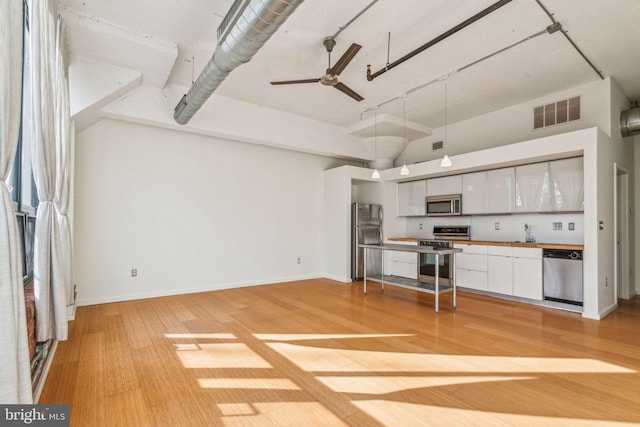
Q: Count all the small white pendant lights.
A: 3